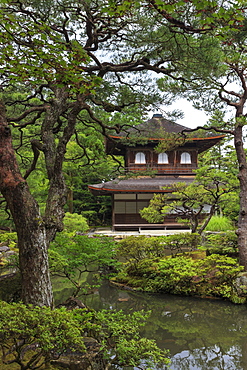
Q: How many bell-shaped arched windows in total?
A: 3